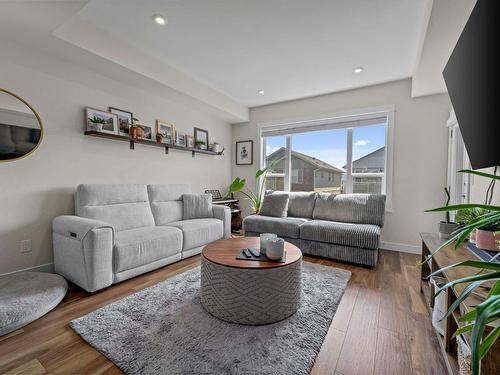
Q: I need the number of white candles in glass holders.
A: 2